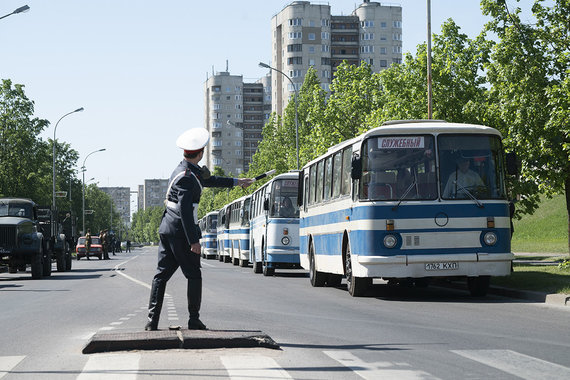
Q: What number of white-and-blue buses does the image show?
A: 5